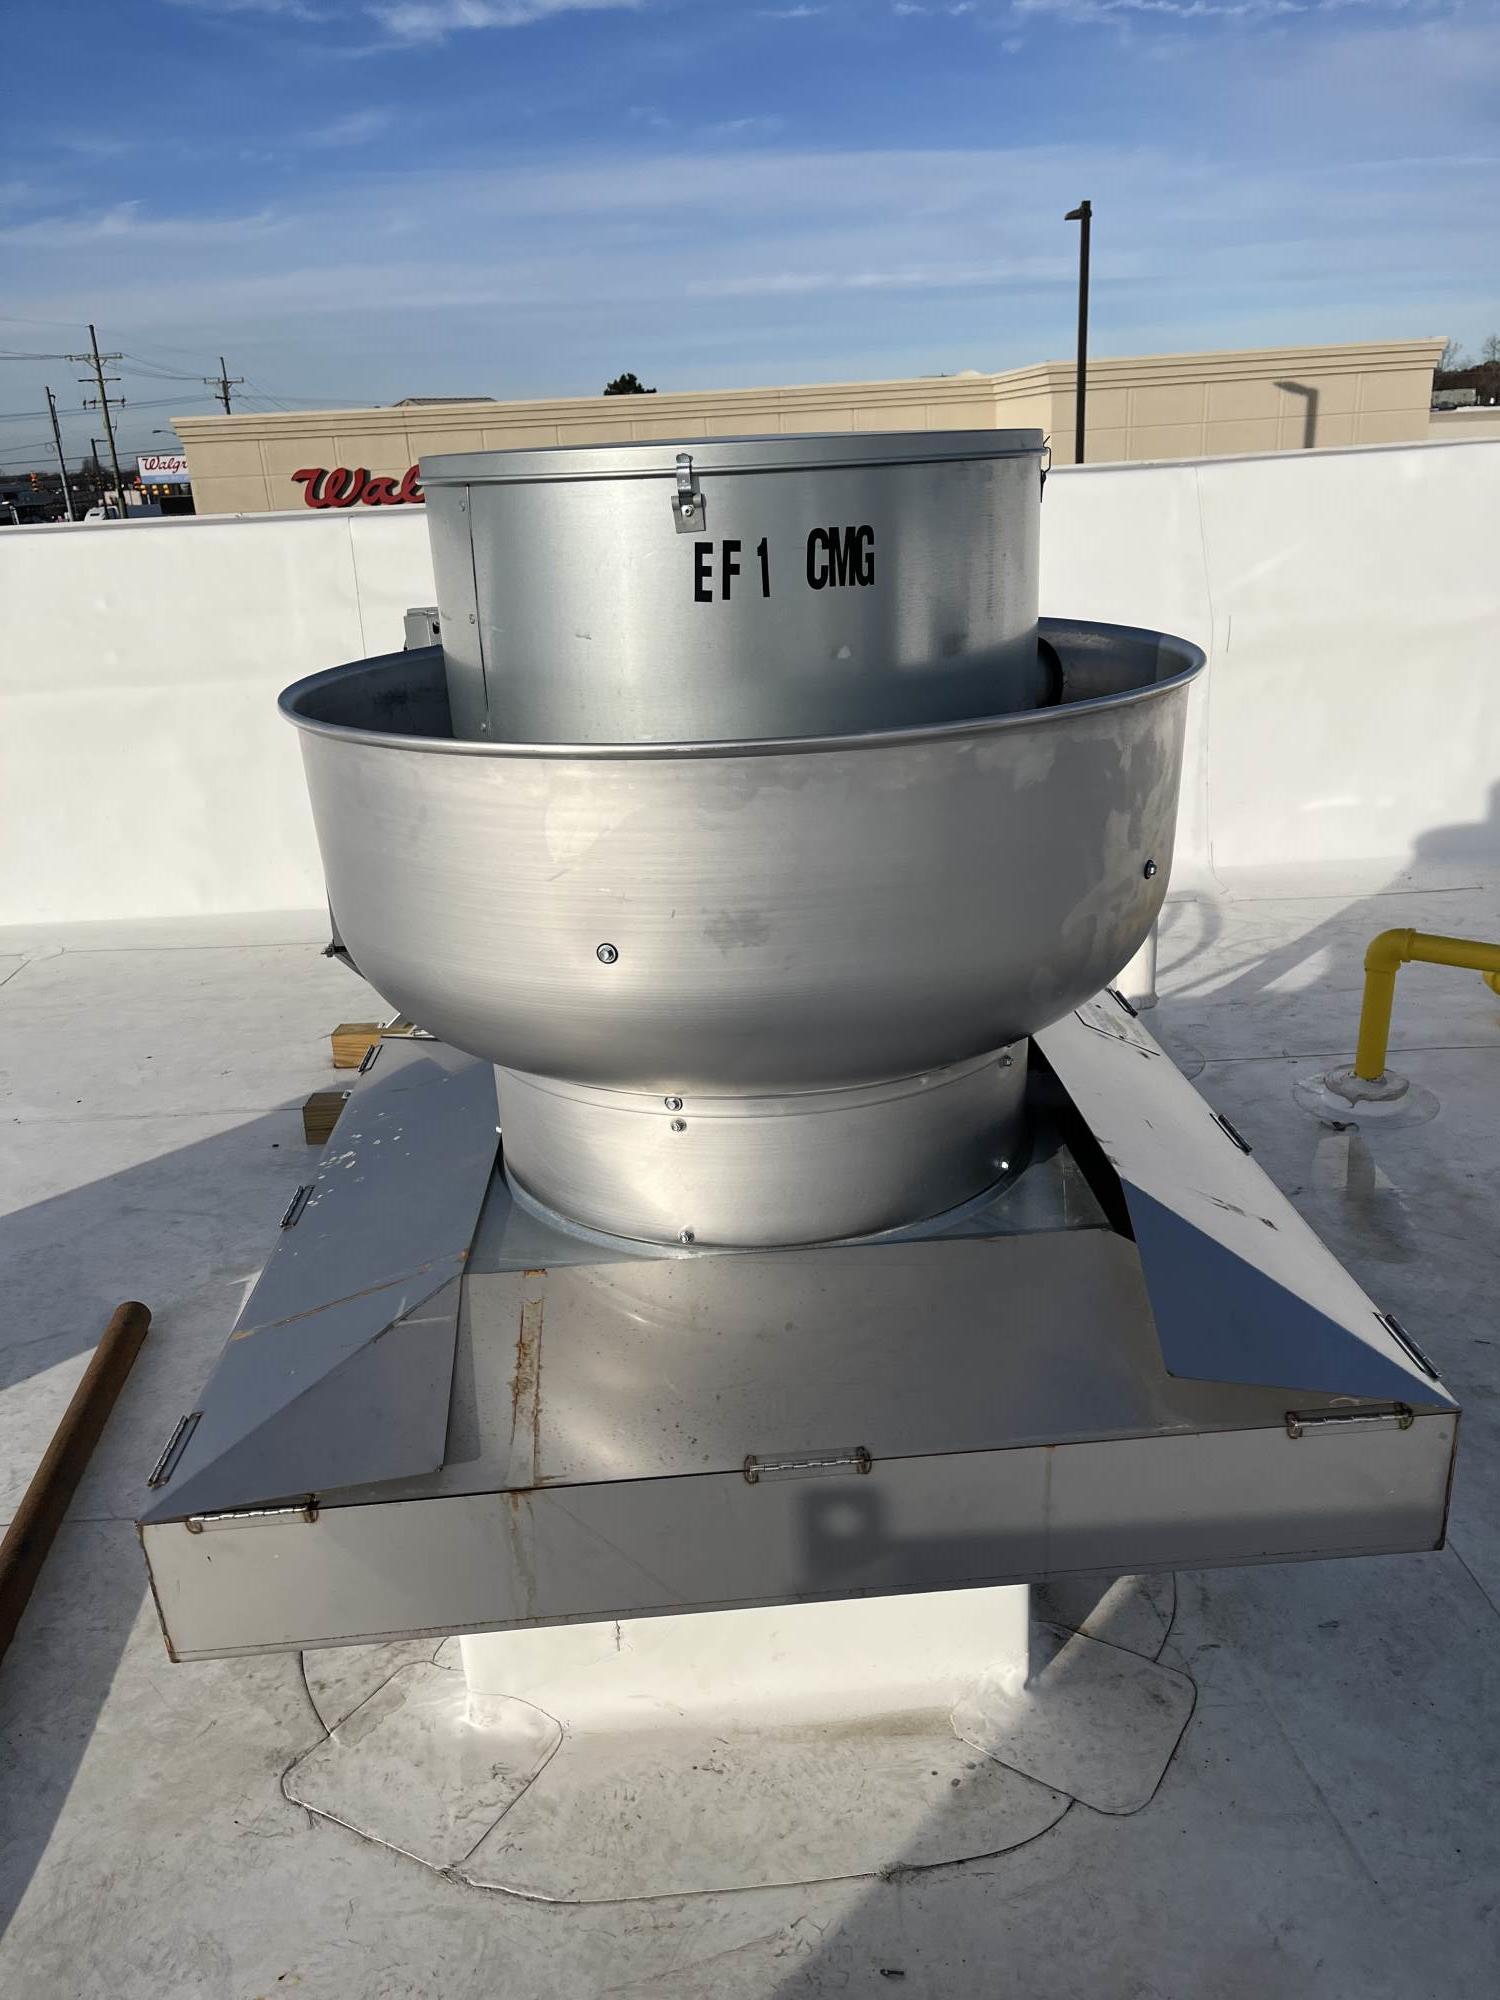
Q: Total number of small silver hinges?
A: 9